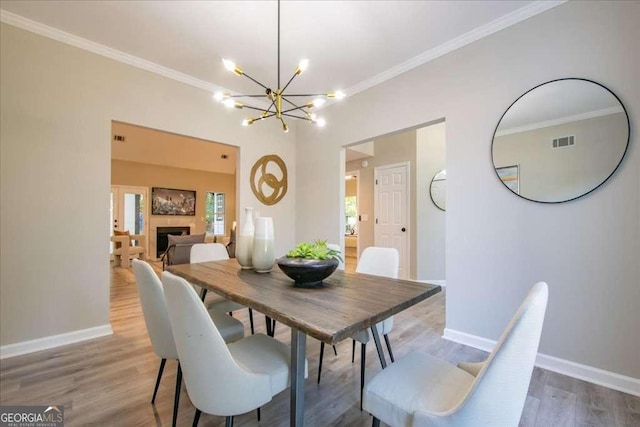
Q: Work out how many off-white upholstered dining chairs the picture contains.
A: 6